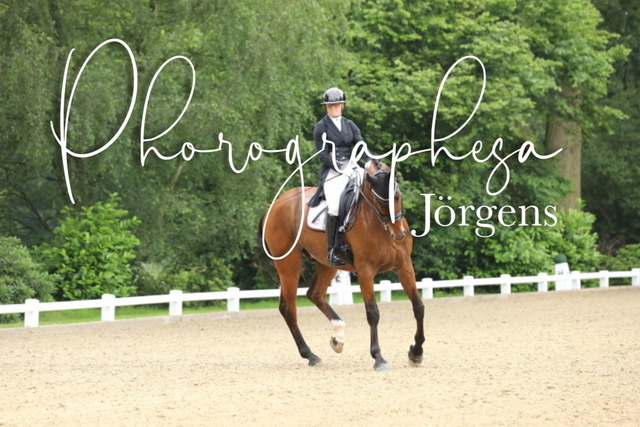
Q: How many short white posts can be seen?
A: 12